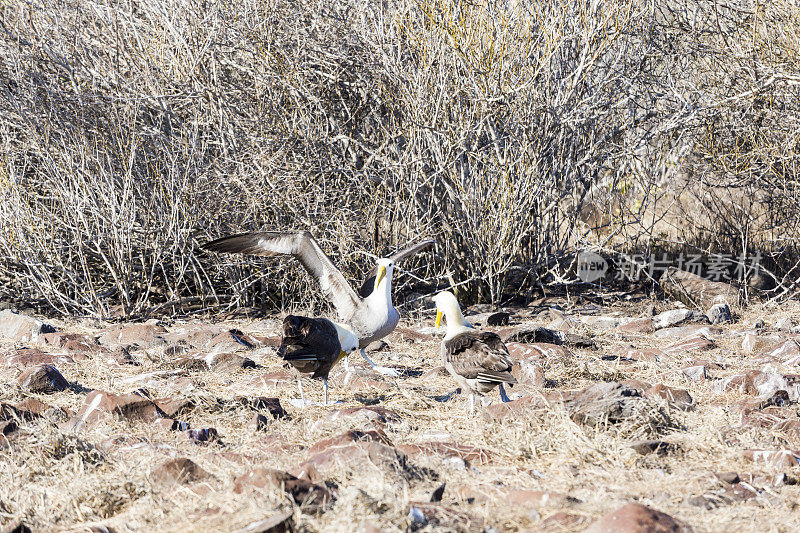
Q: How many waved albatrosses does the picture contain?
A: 3